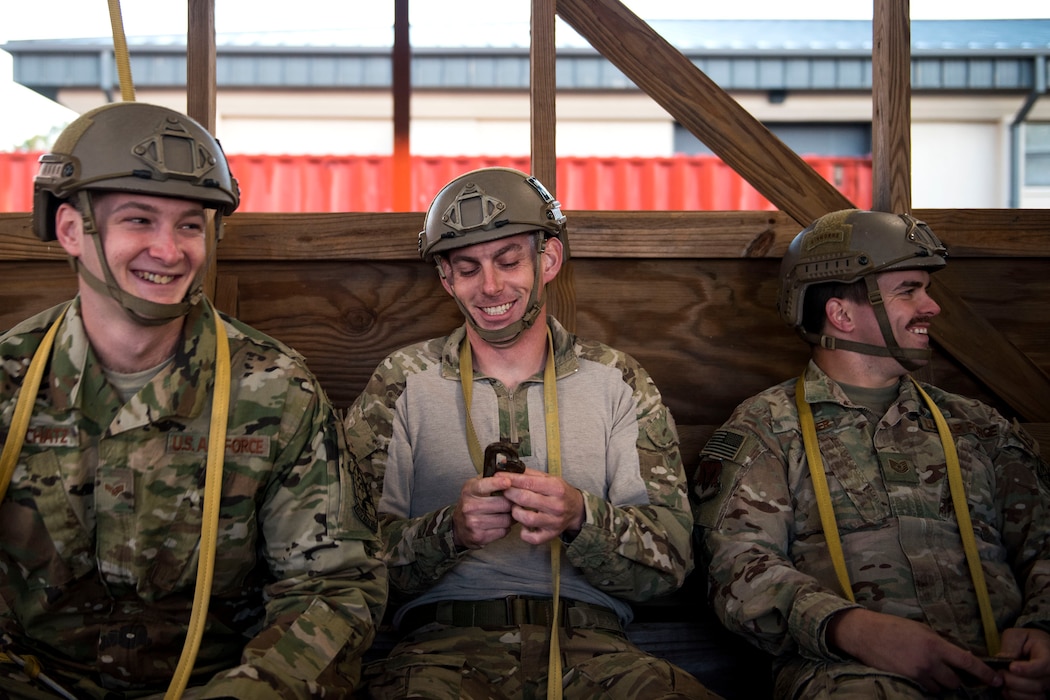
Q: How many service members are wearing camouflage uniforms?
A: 3